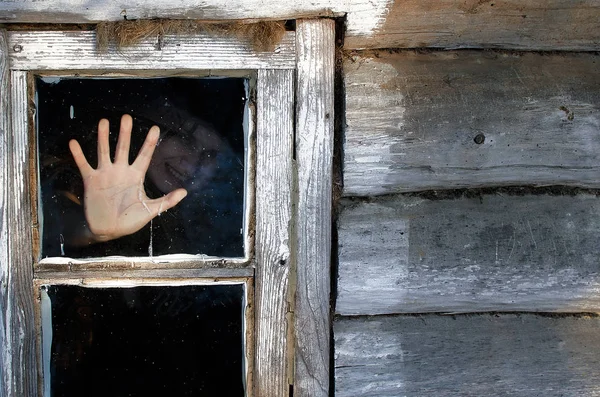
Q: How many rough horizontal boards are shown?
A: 4